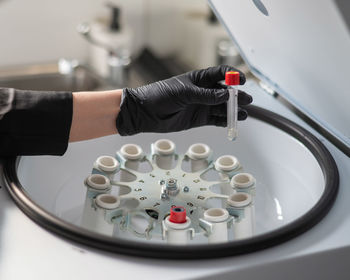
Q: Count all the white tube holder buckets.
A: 11